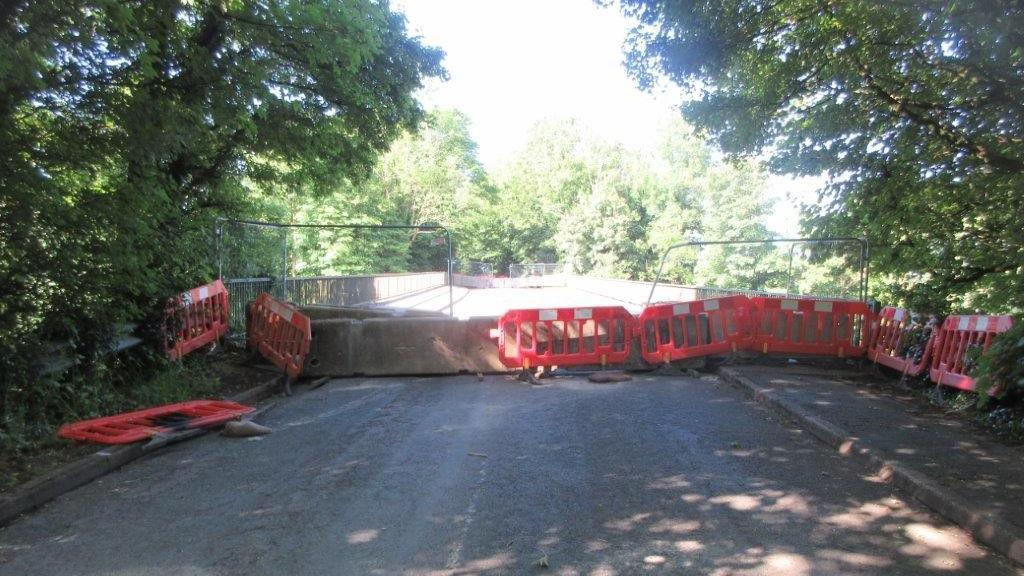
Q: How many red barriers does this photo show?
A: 8